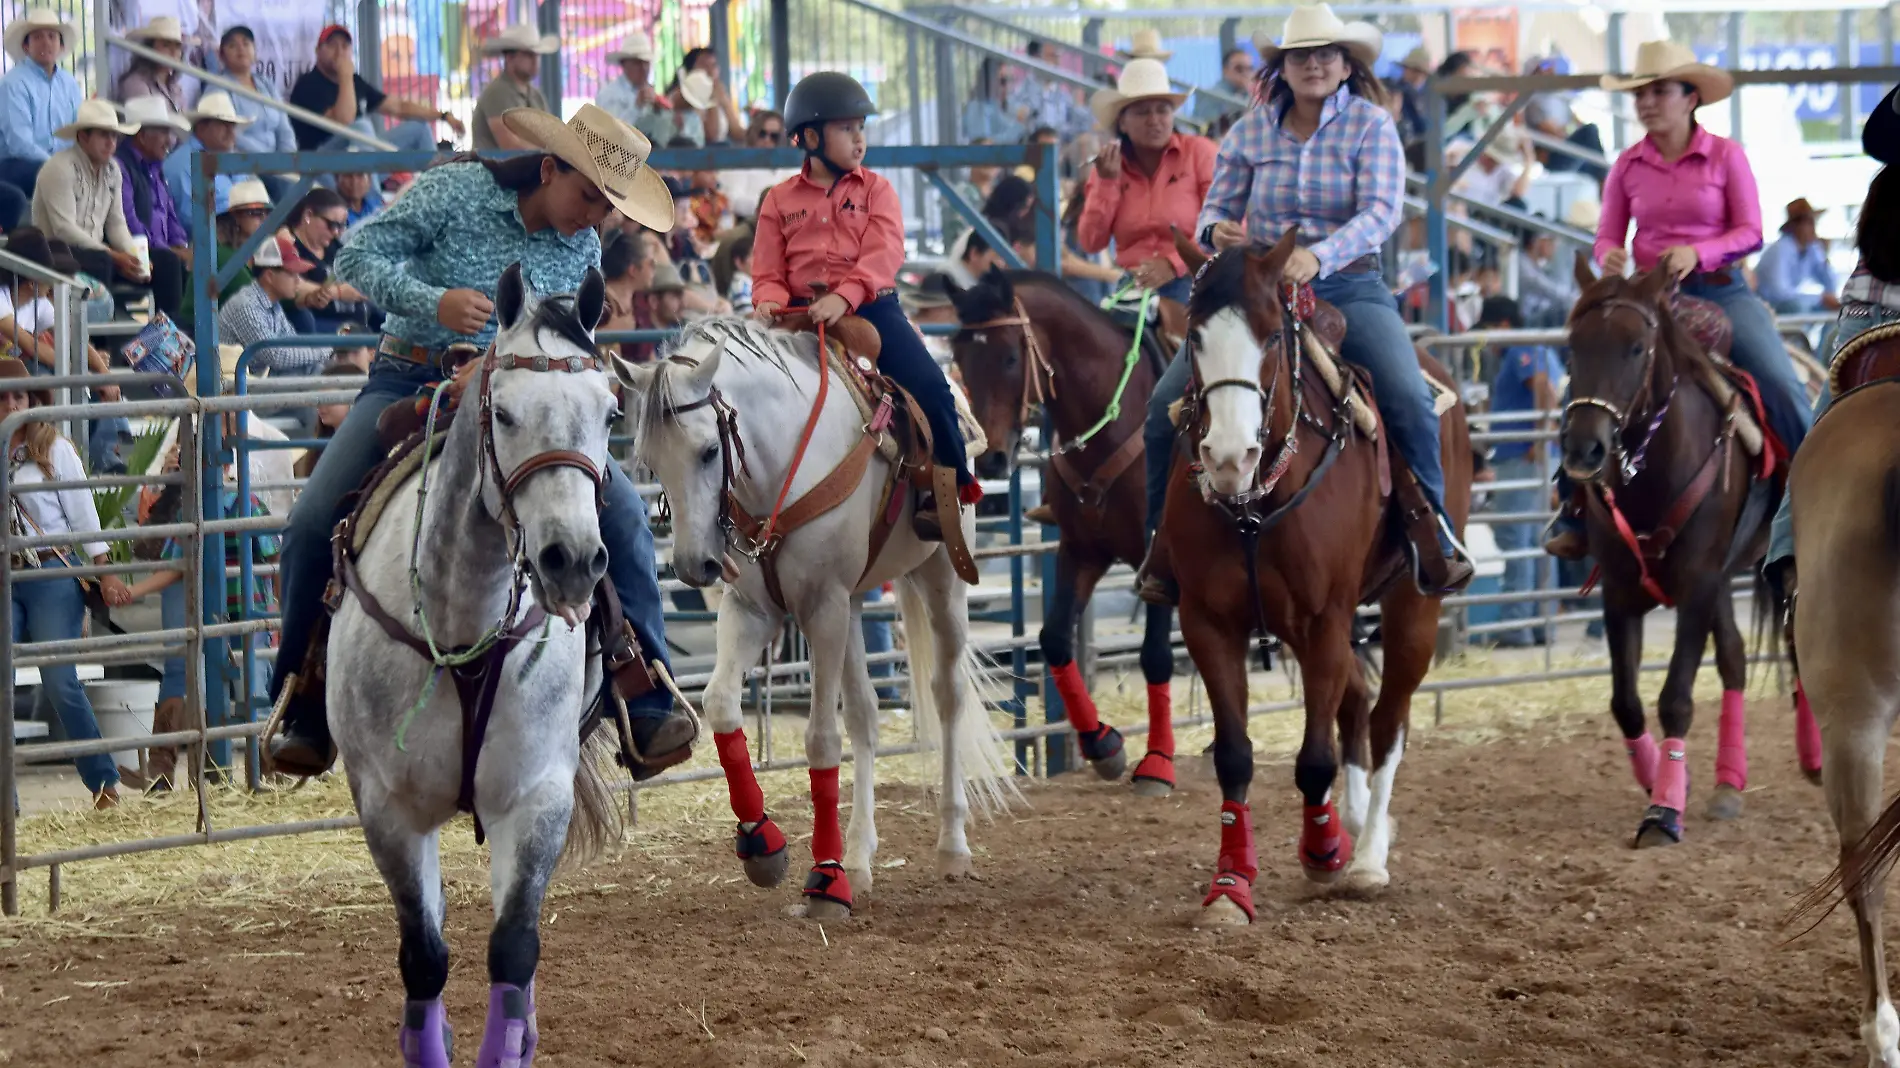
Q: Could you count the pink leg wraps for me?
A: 4